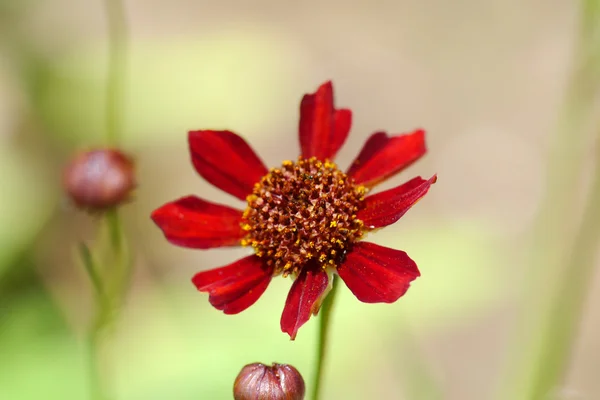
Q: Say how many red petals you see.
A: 8